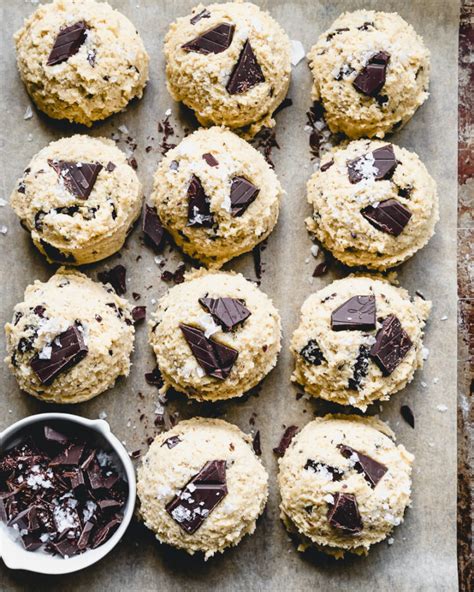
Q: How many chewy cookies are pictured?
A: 11